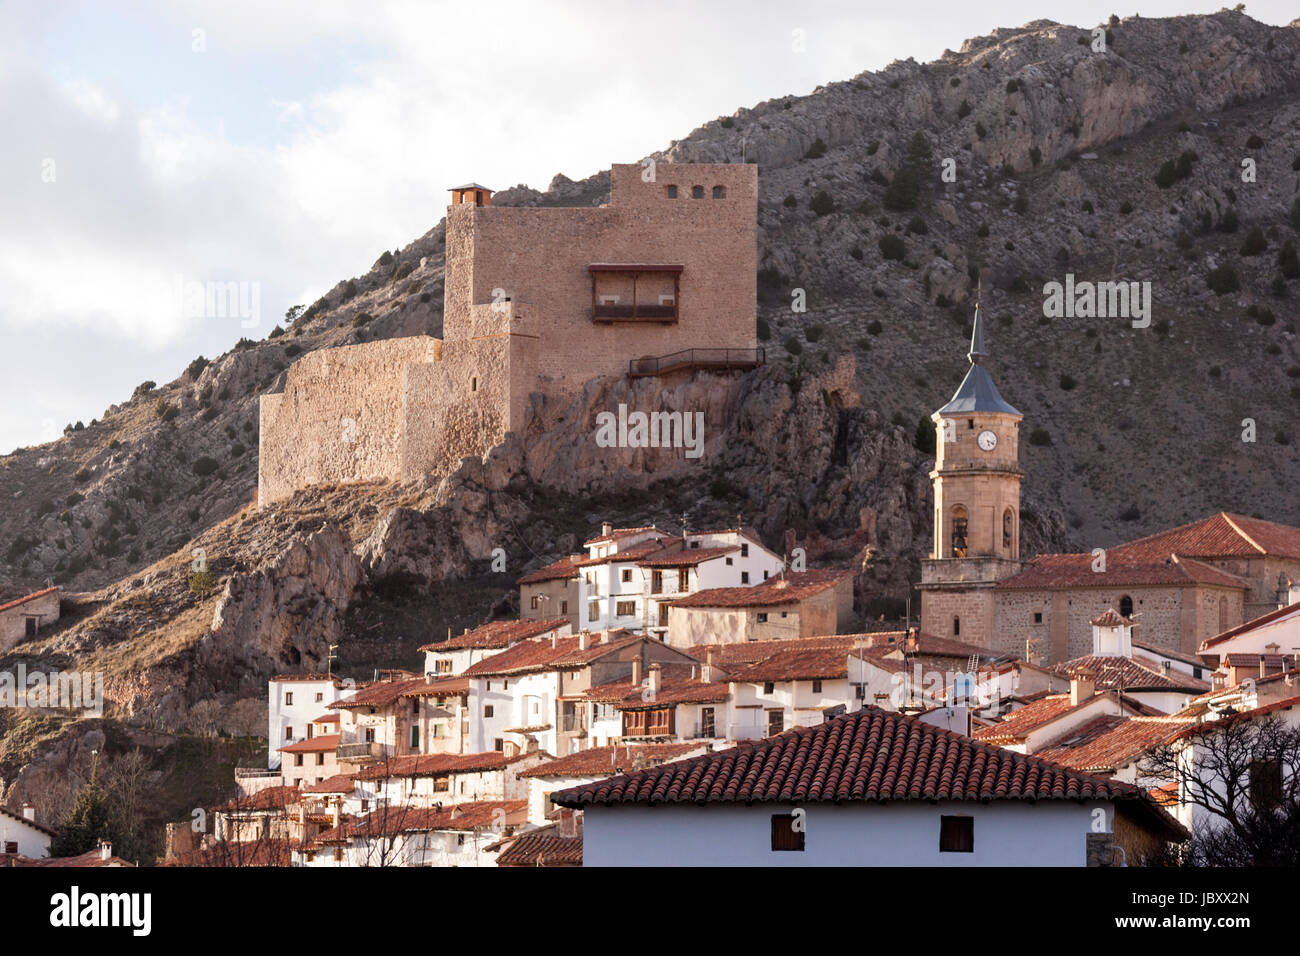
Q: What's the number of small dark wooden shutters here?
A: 2